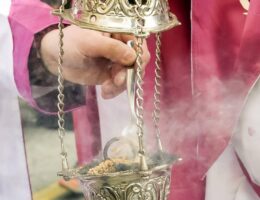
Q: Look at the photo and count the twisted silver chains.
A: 3